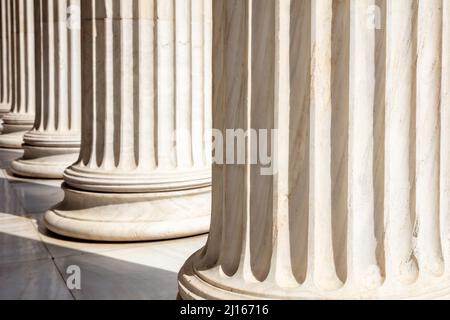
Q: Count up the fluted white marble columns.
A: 5